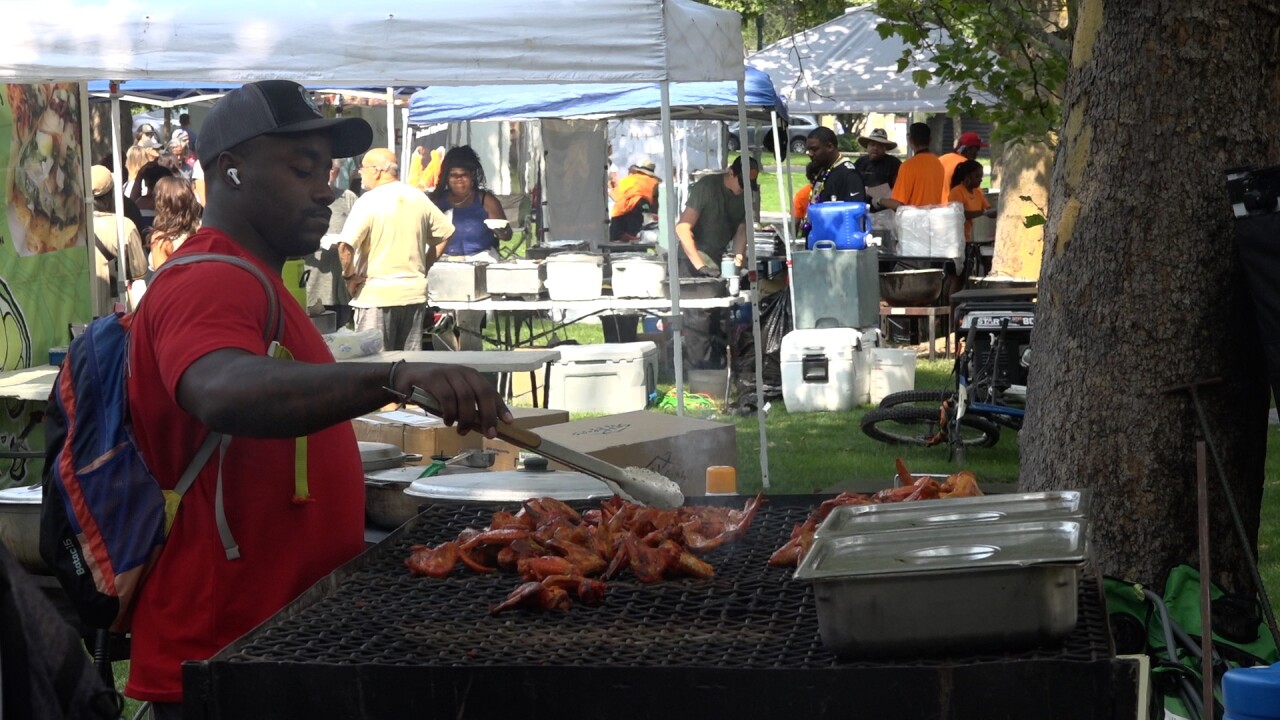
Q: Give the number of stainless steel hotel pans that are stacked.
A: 2